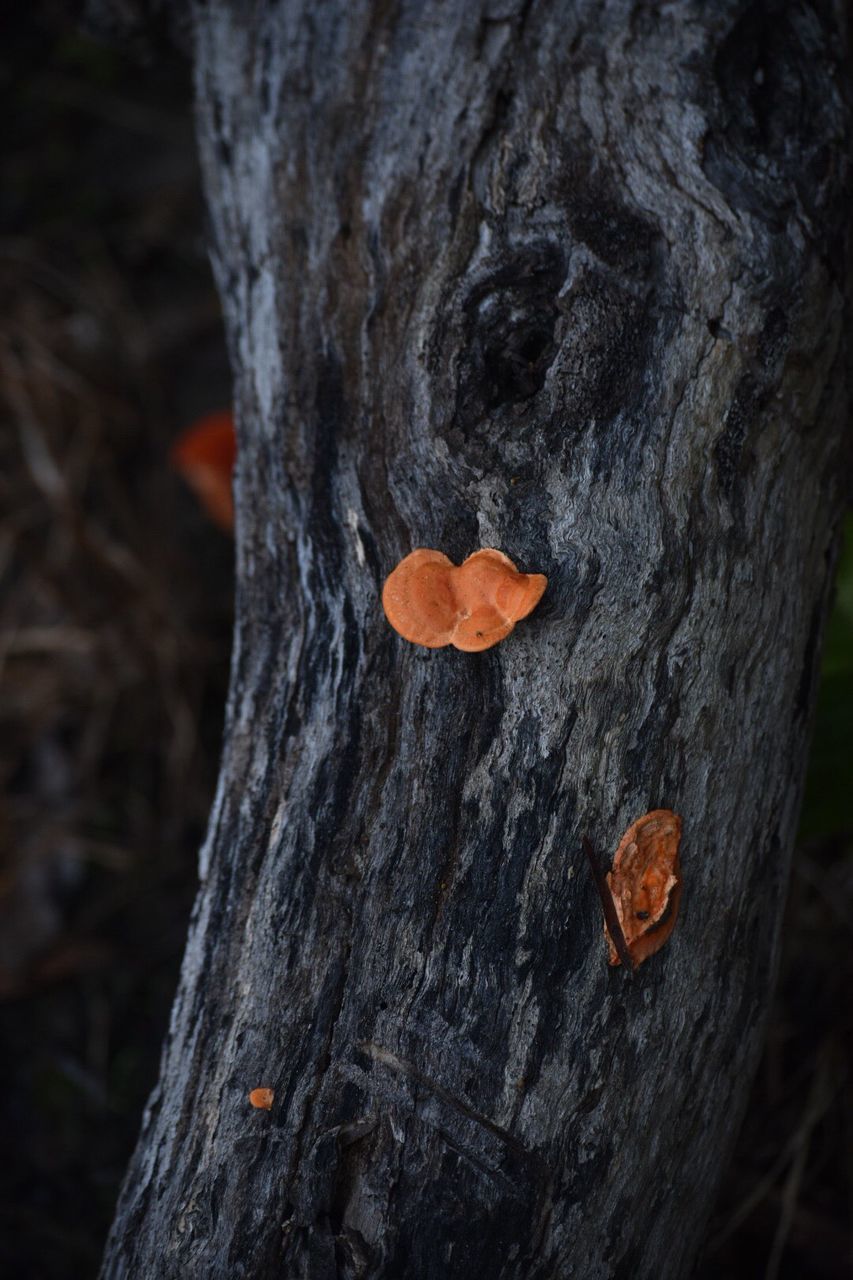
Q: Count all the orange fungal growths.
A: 4